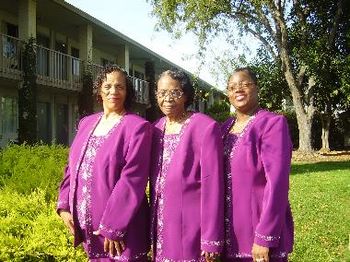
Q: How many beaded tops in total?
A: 3